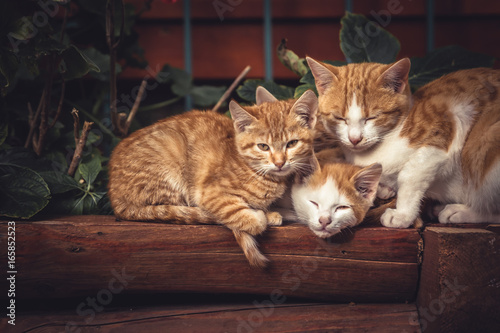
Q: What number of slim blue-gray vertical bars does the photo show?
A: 4